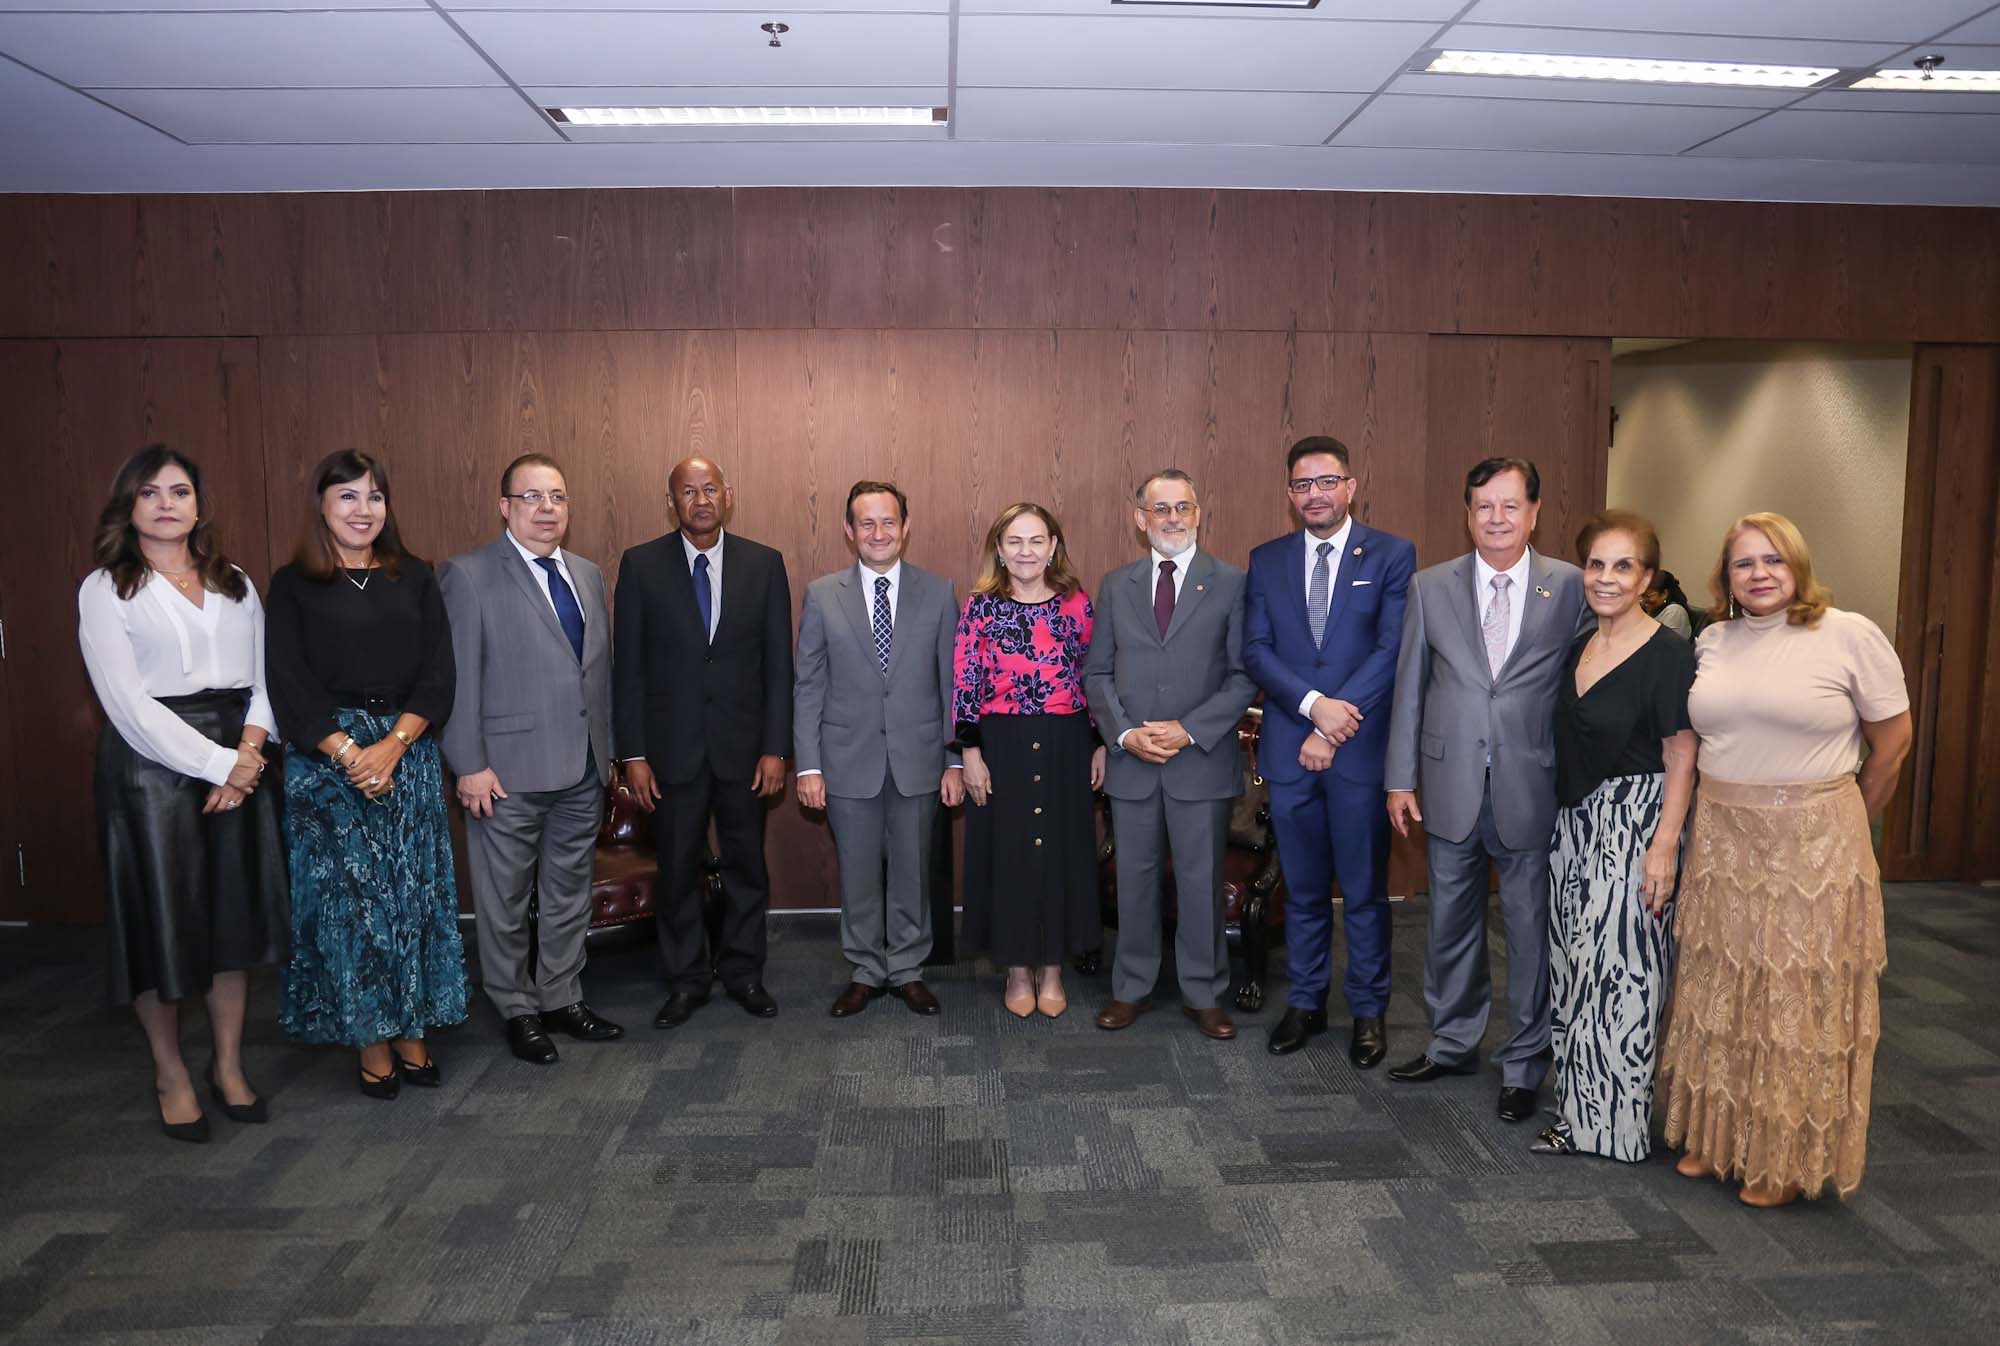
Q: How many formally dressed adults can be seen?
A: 11